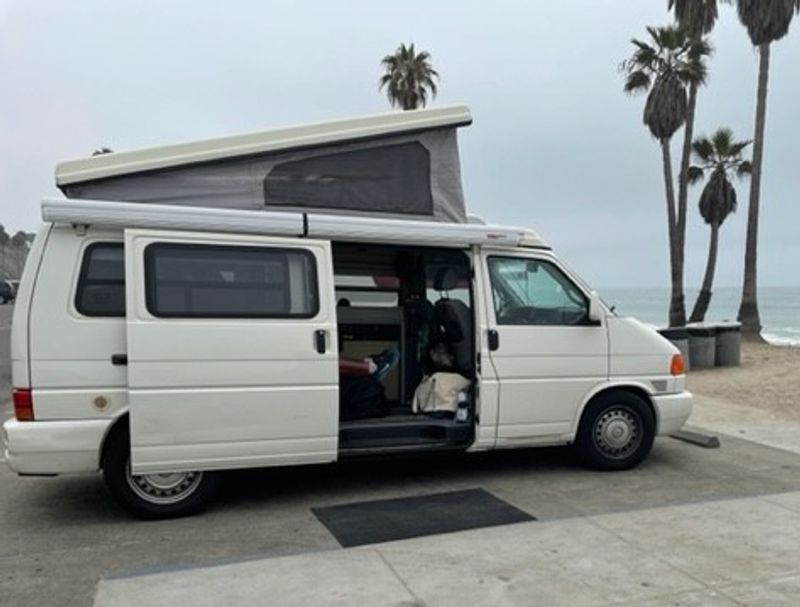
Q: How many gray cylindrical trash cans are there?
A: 3